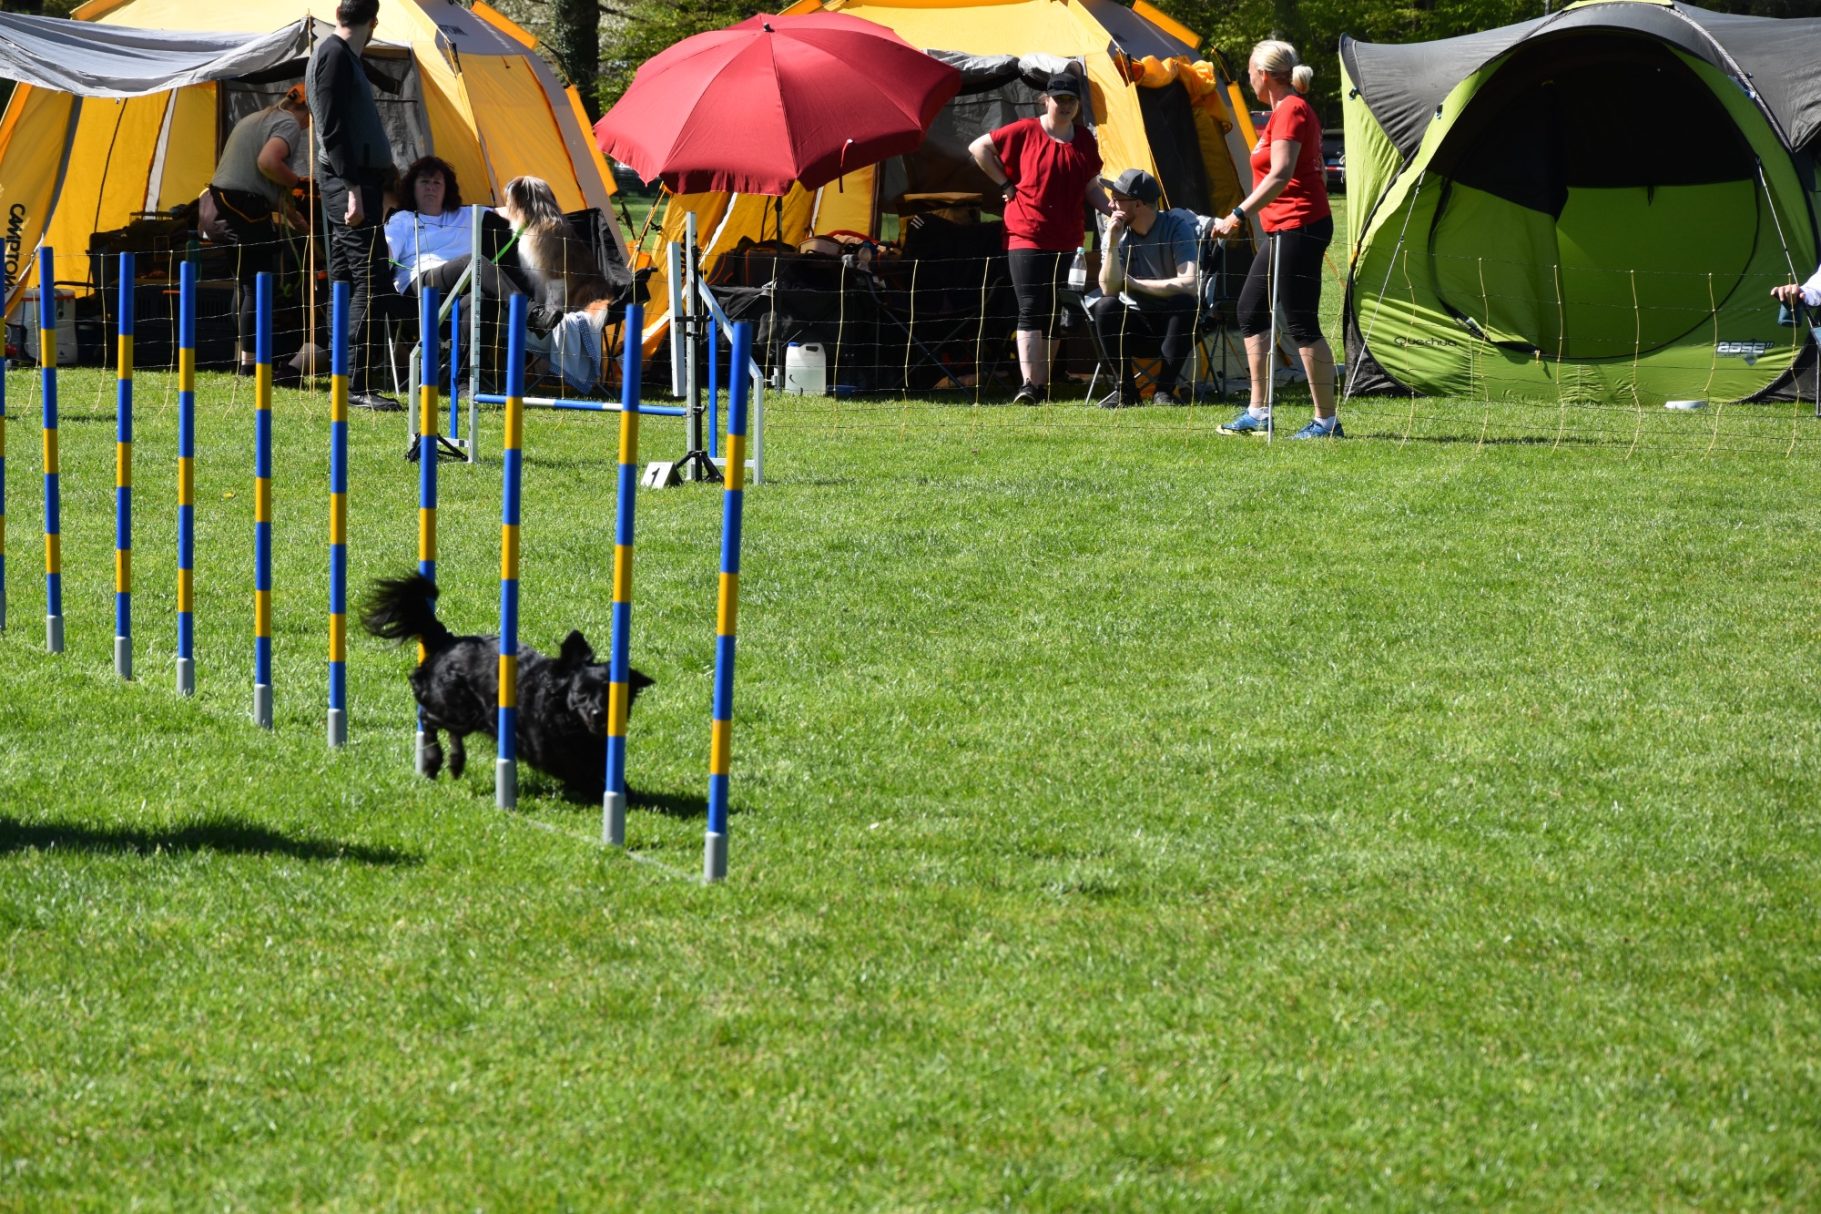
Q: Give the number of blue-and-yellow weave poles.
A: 10